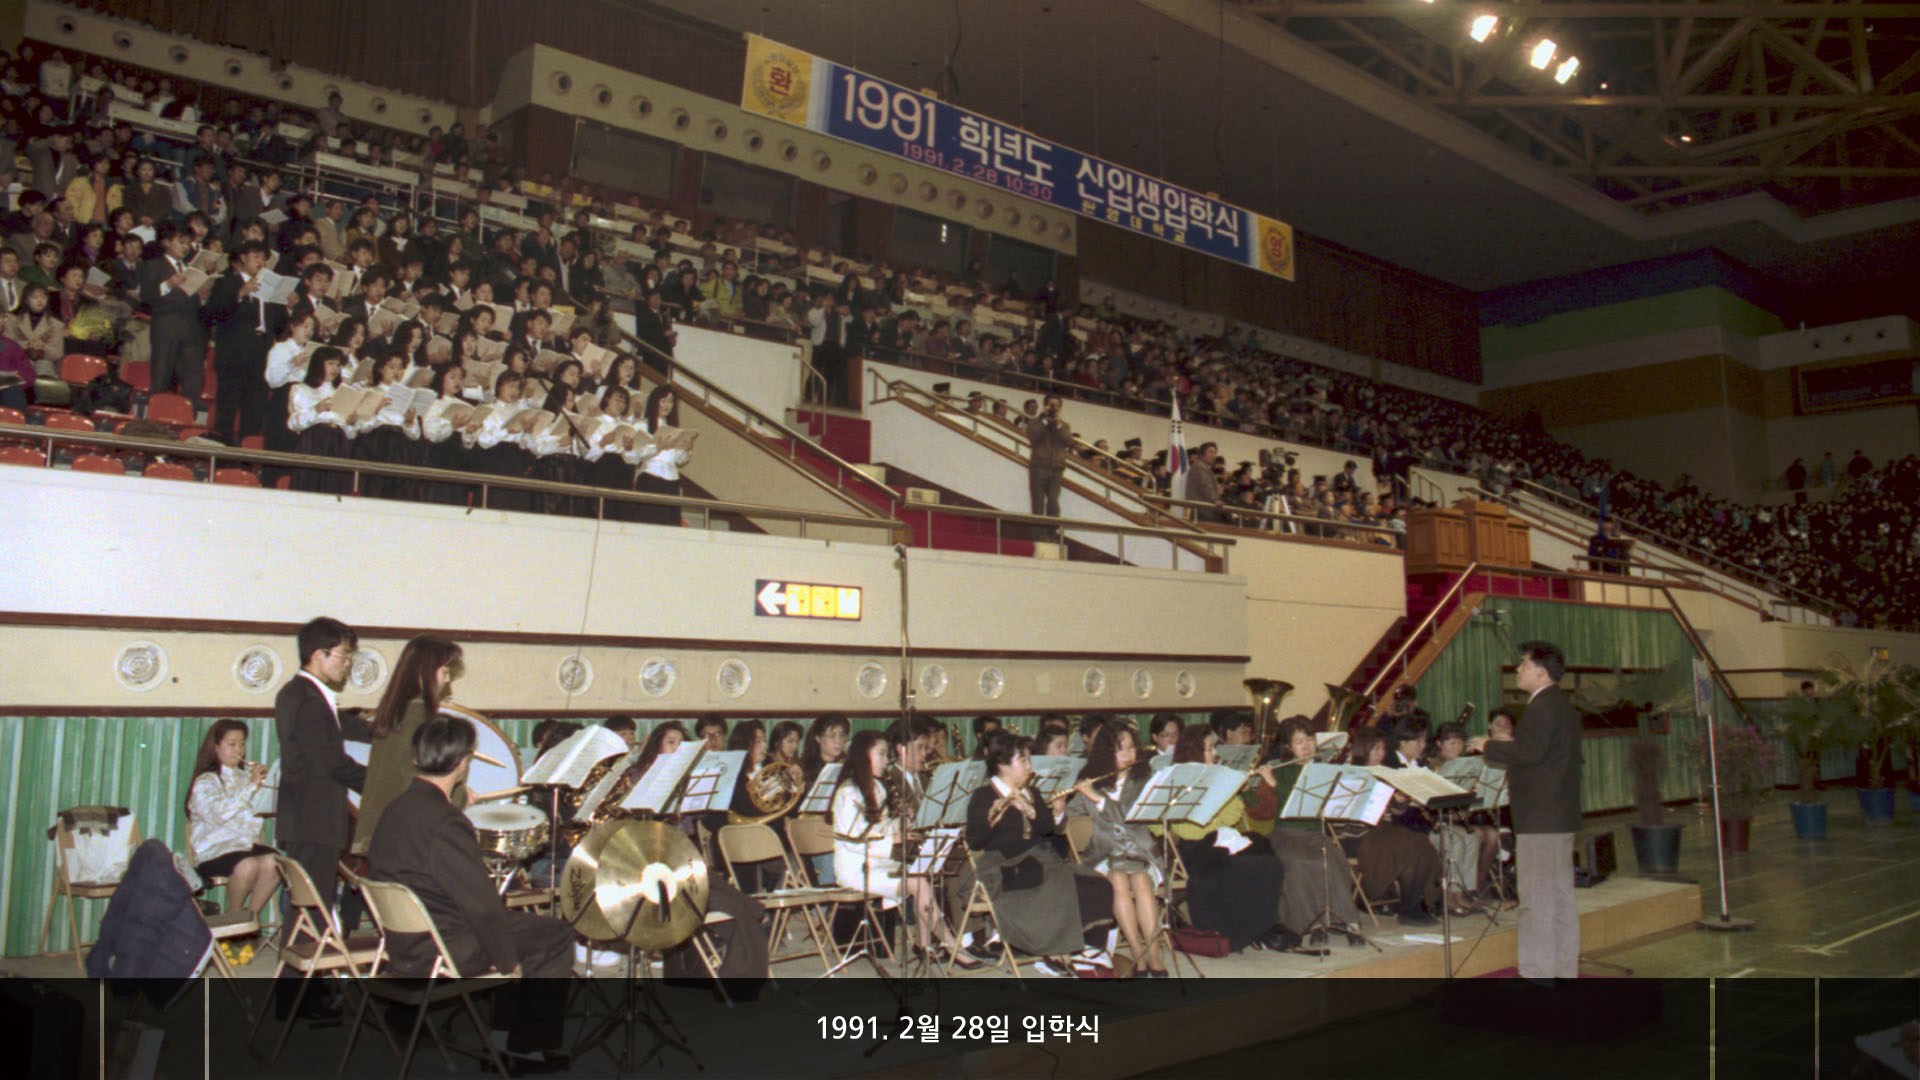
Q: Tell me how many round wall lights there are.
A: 12